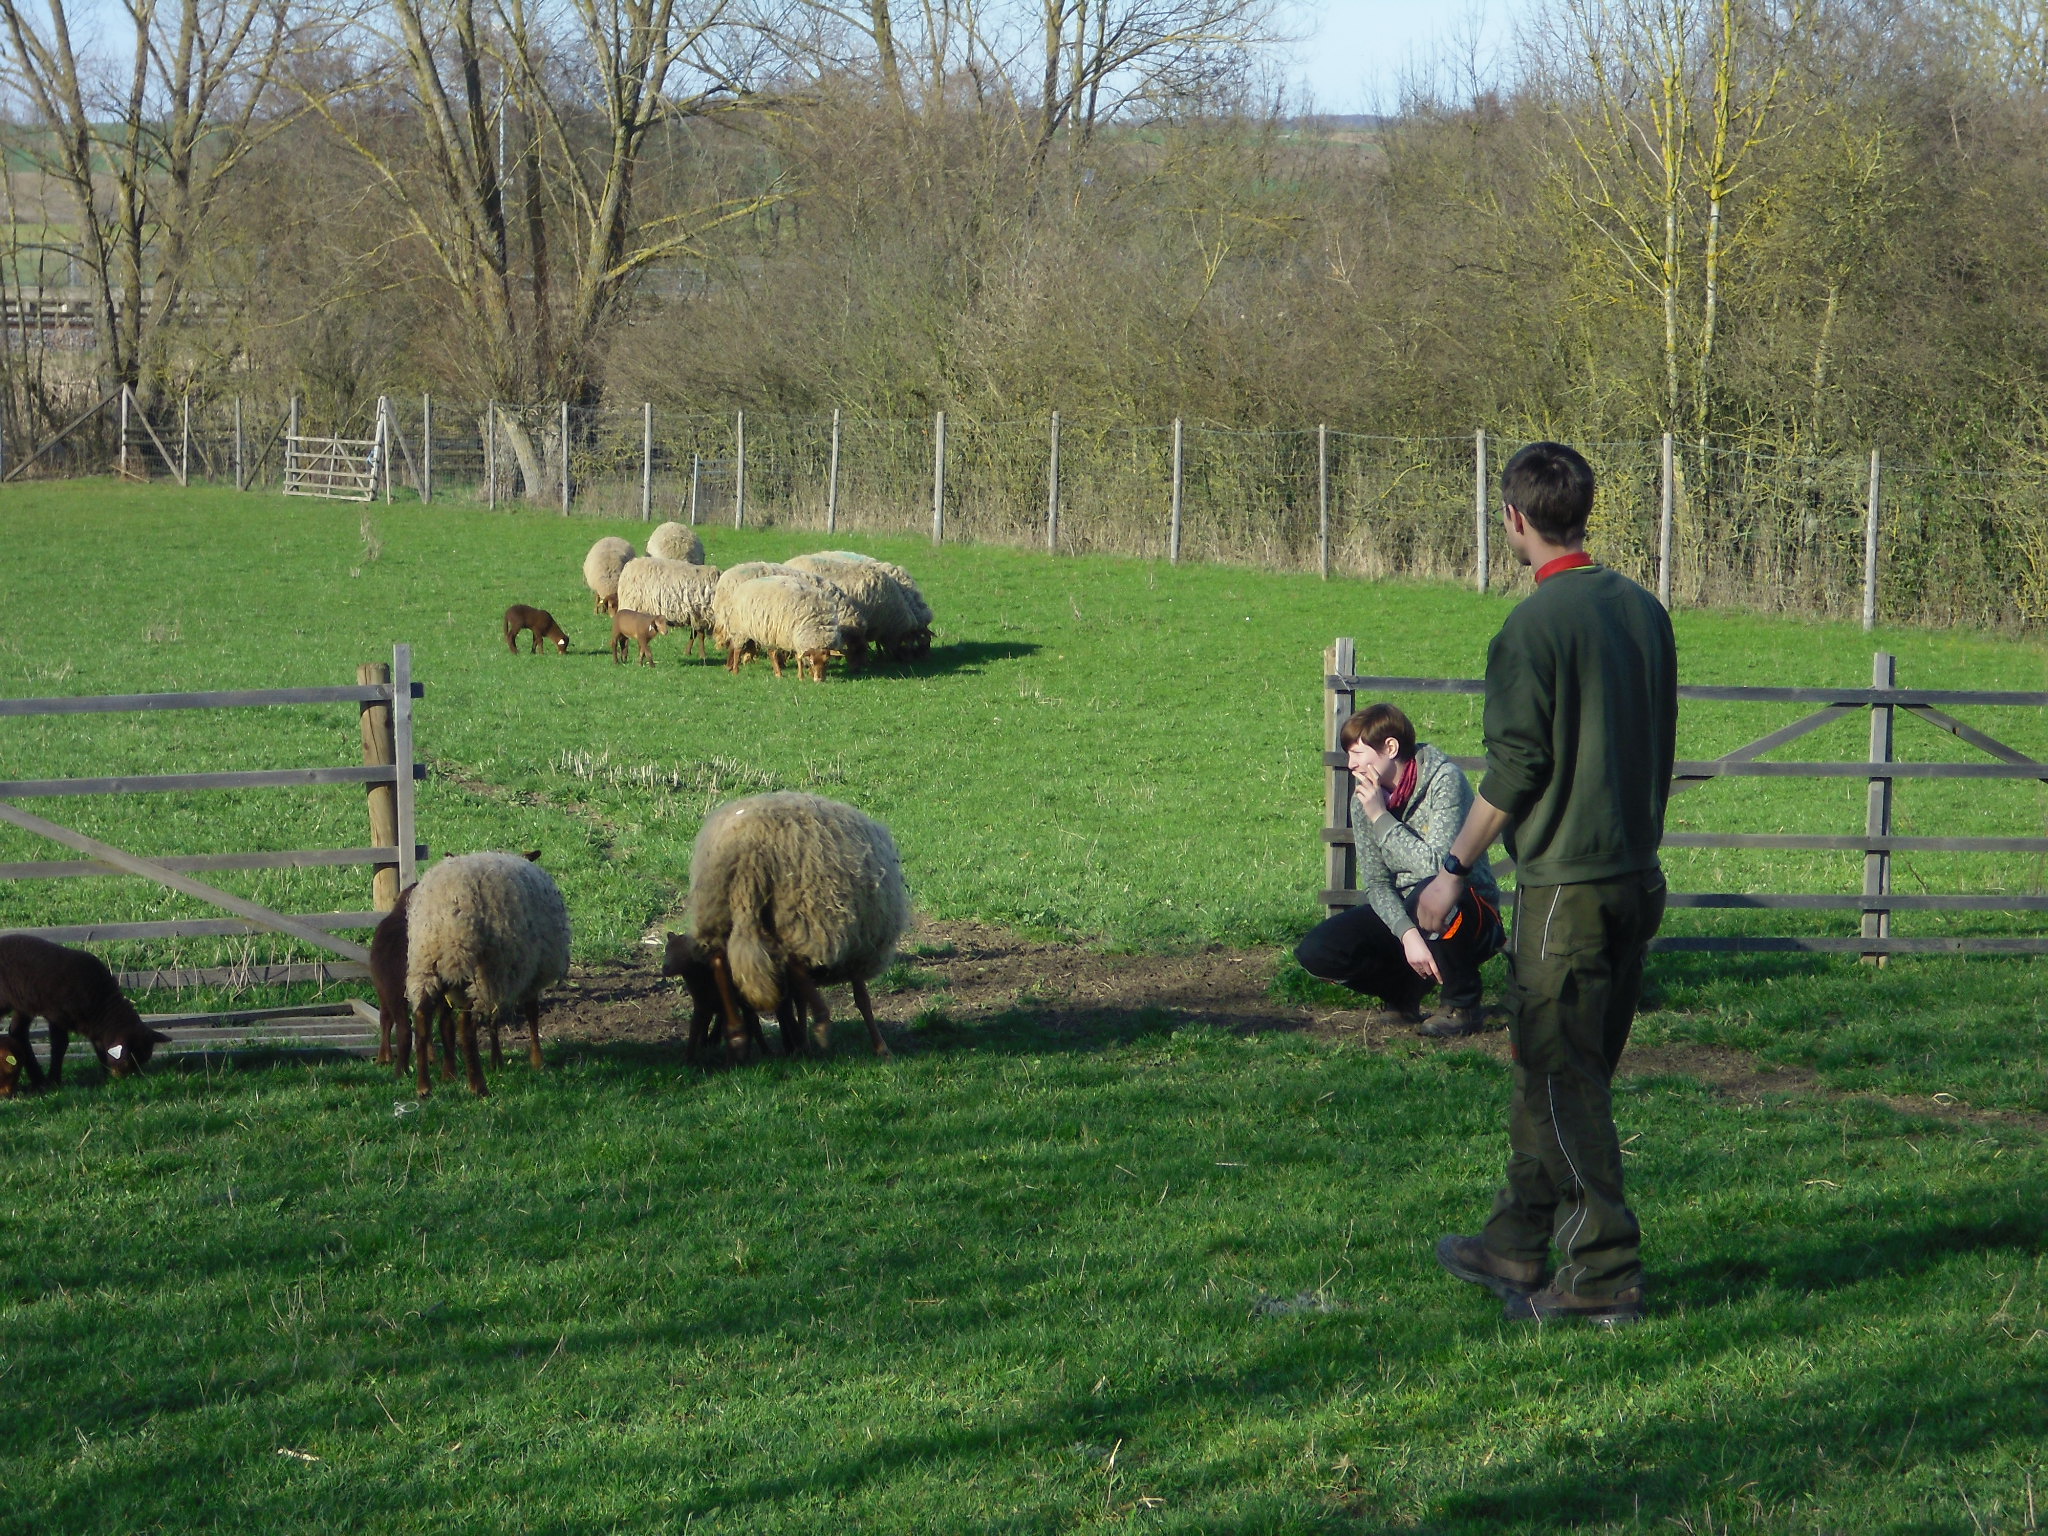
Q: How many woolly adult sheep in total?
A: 9